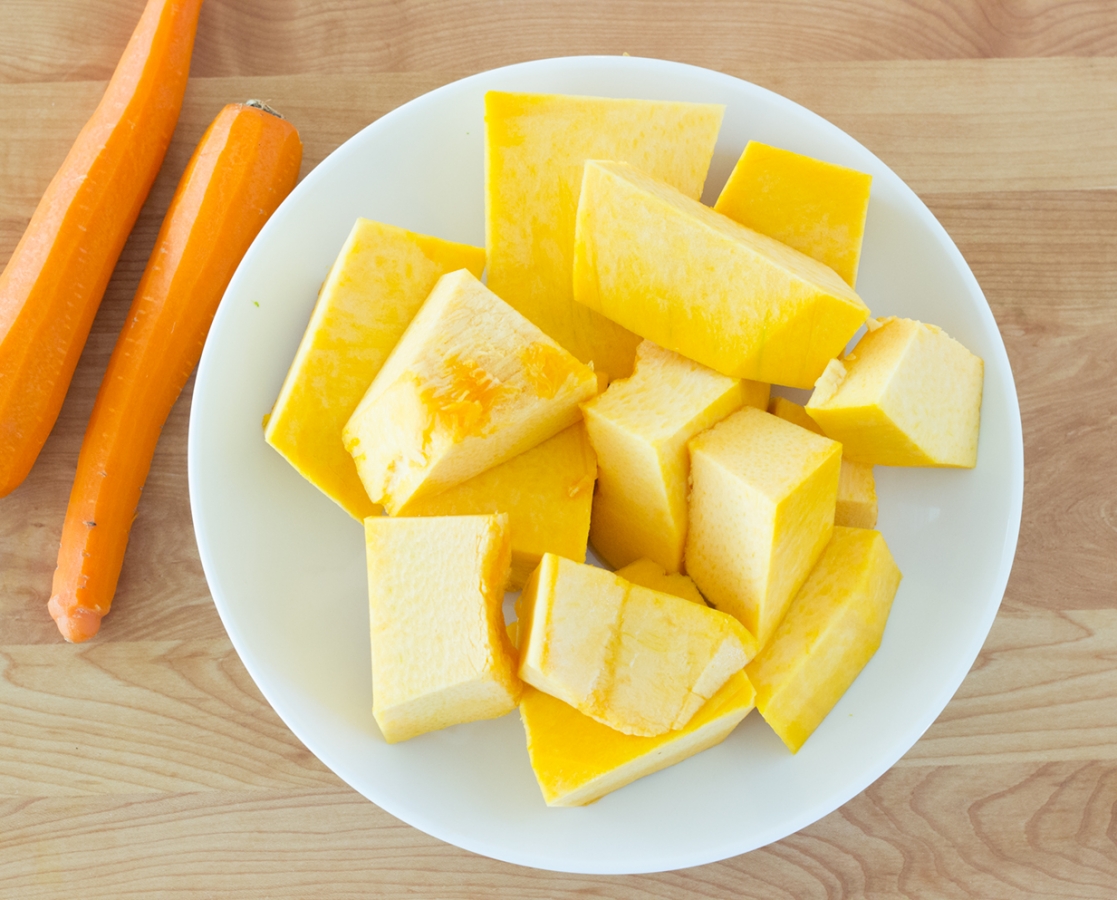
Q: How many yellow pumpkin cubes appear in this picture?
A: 14